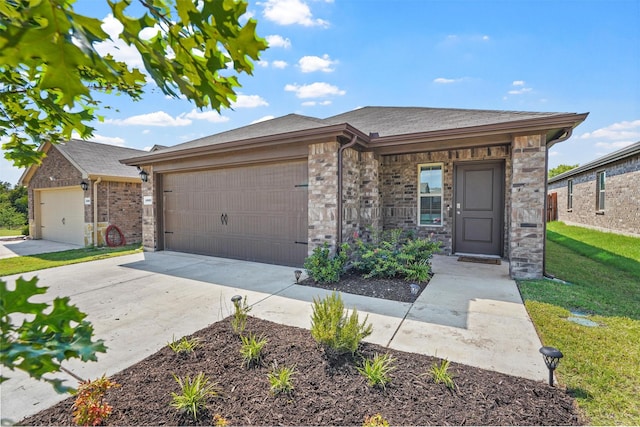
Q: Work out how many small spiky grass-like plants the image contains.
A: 6